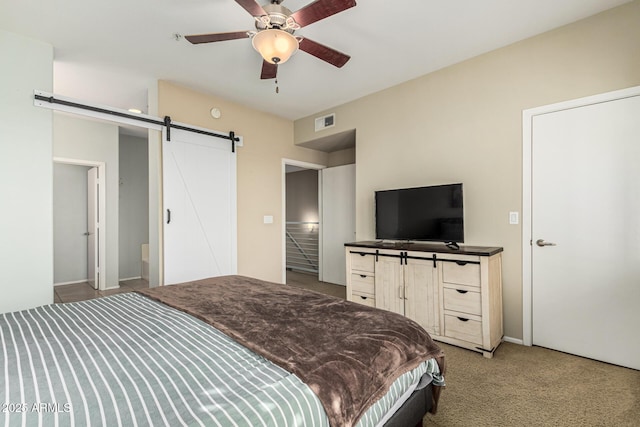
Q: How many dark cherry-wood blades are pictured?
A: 5